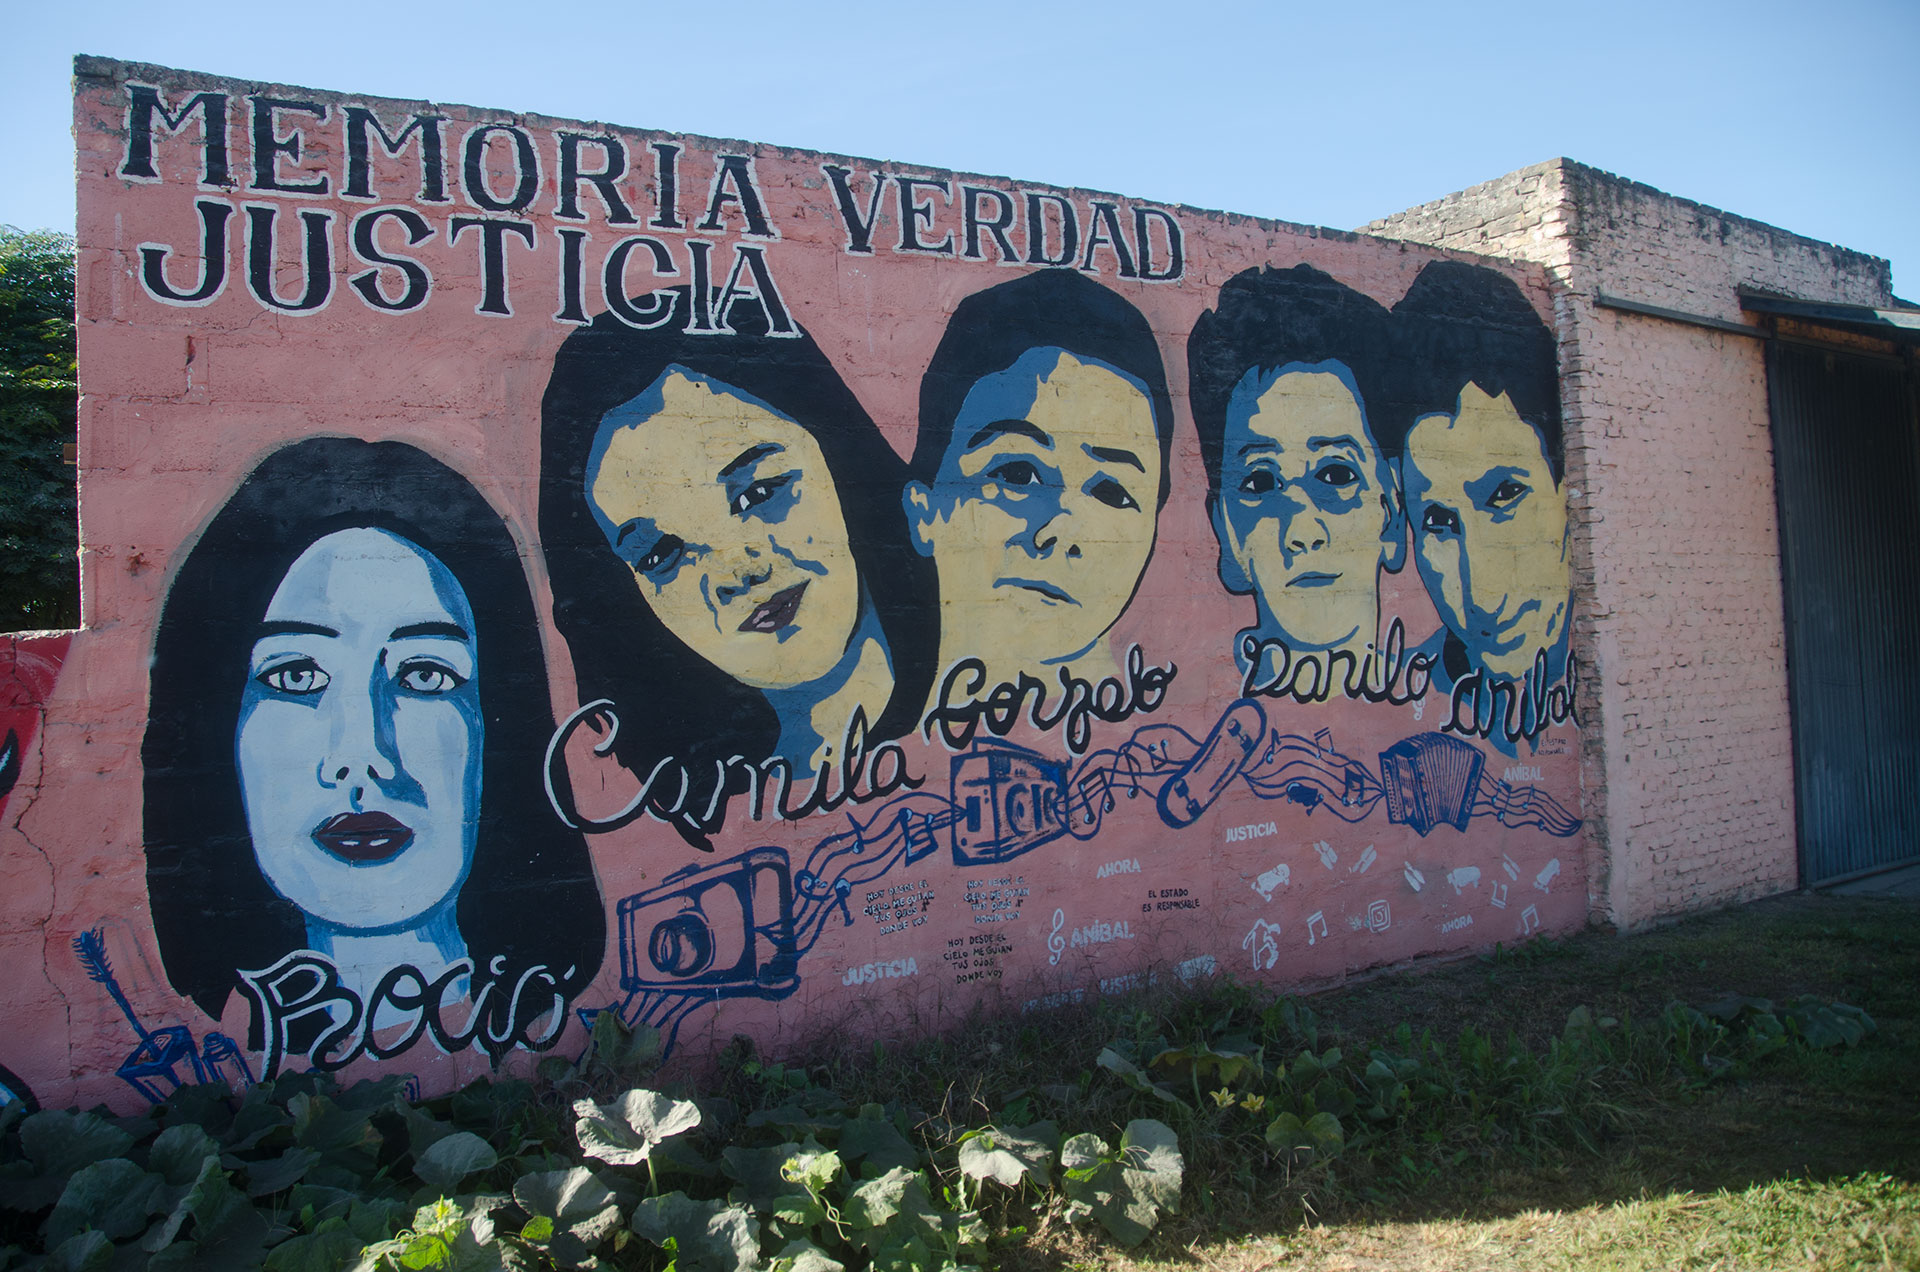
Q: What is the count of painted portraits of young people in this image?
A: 5